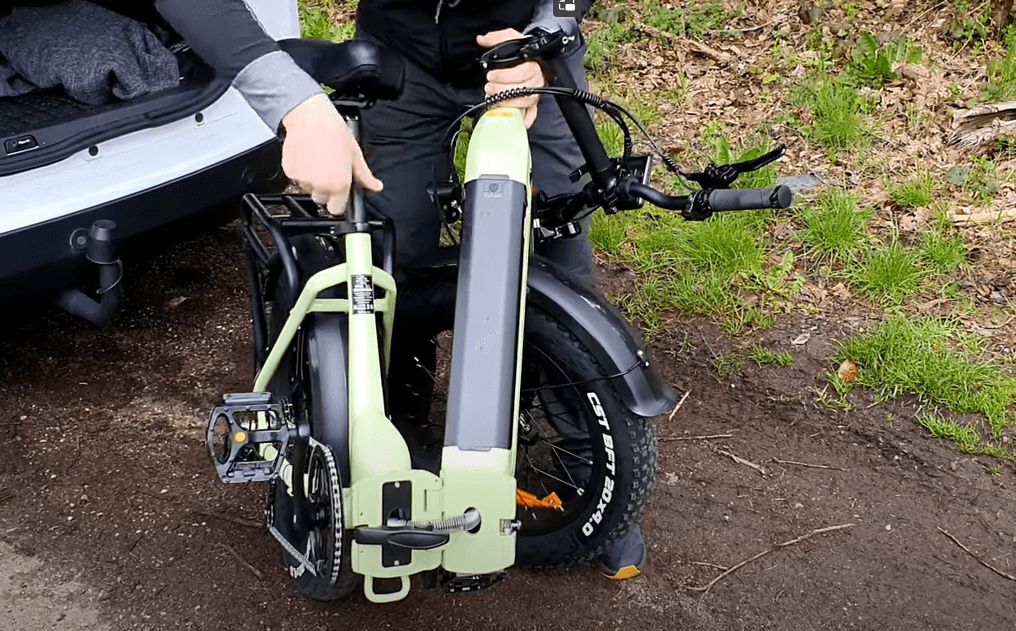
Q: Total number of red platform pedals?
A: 0